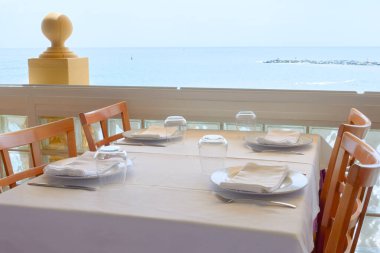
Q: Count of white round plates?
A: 4